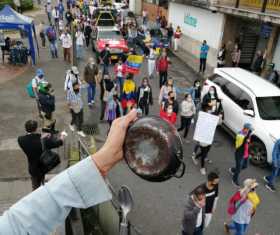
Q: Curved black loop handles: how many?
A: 1